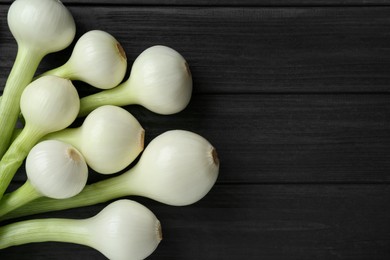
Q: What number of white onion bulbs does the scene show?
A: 8